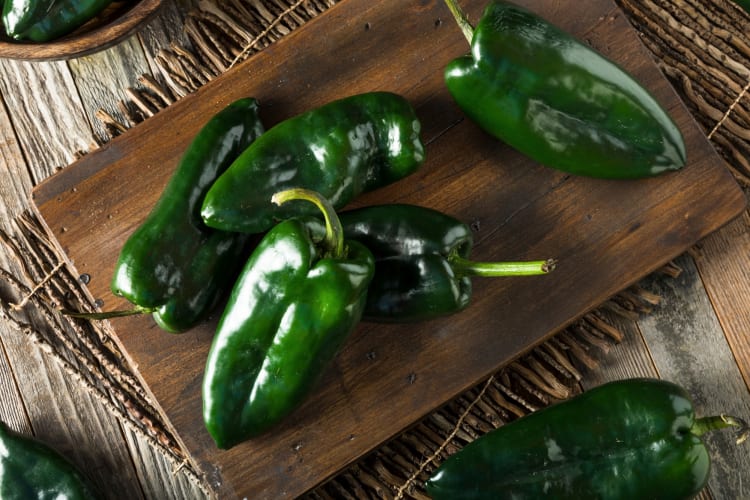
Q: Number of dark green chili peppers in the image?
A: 9